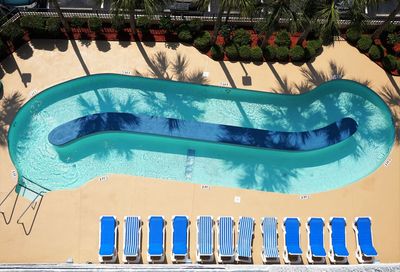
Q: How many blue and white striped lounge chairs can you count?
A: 5